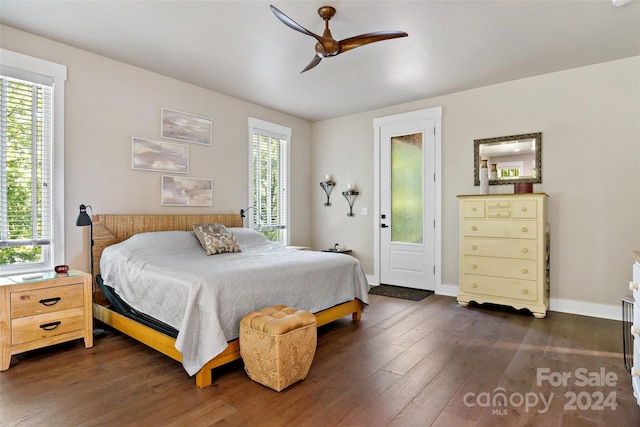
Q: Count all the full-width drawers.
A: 6